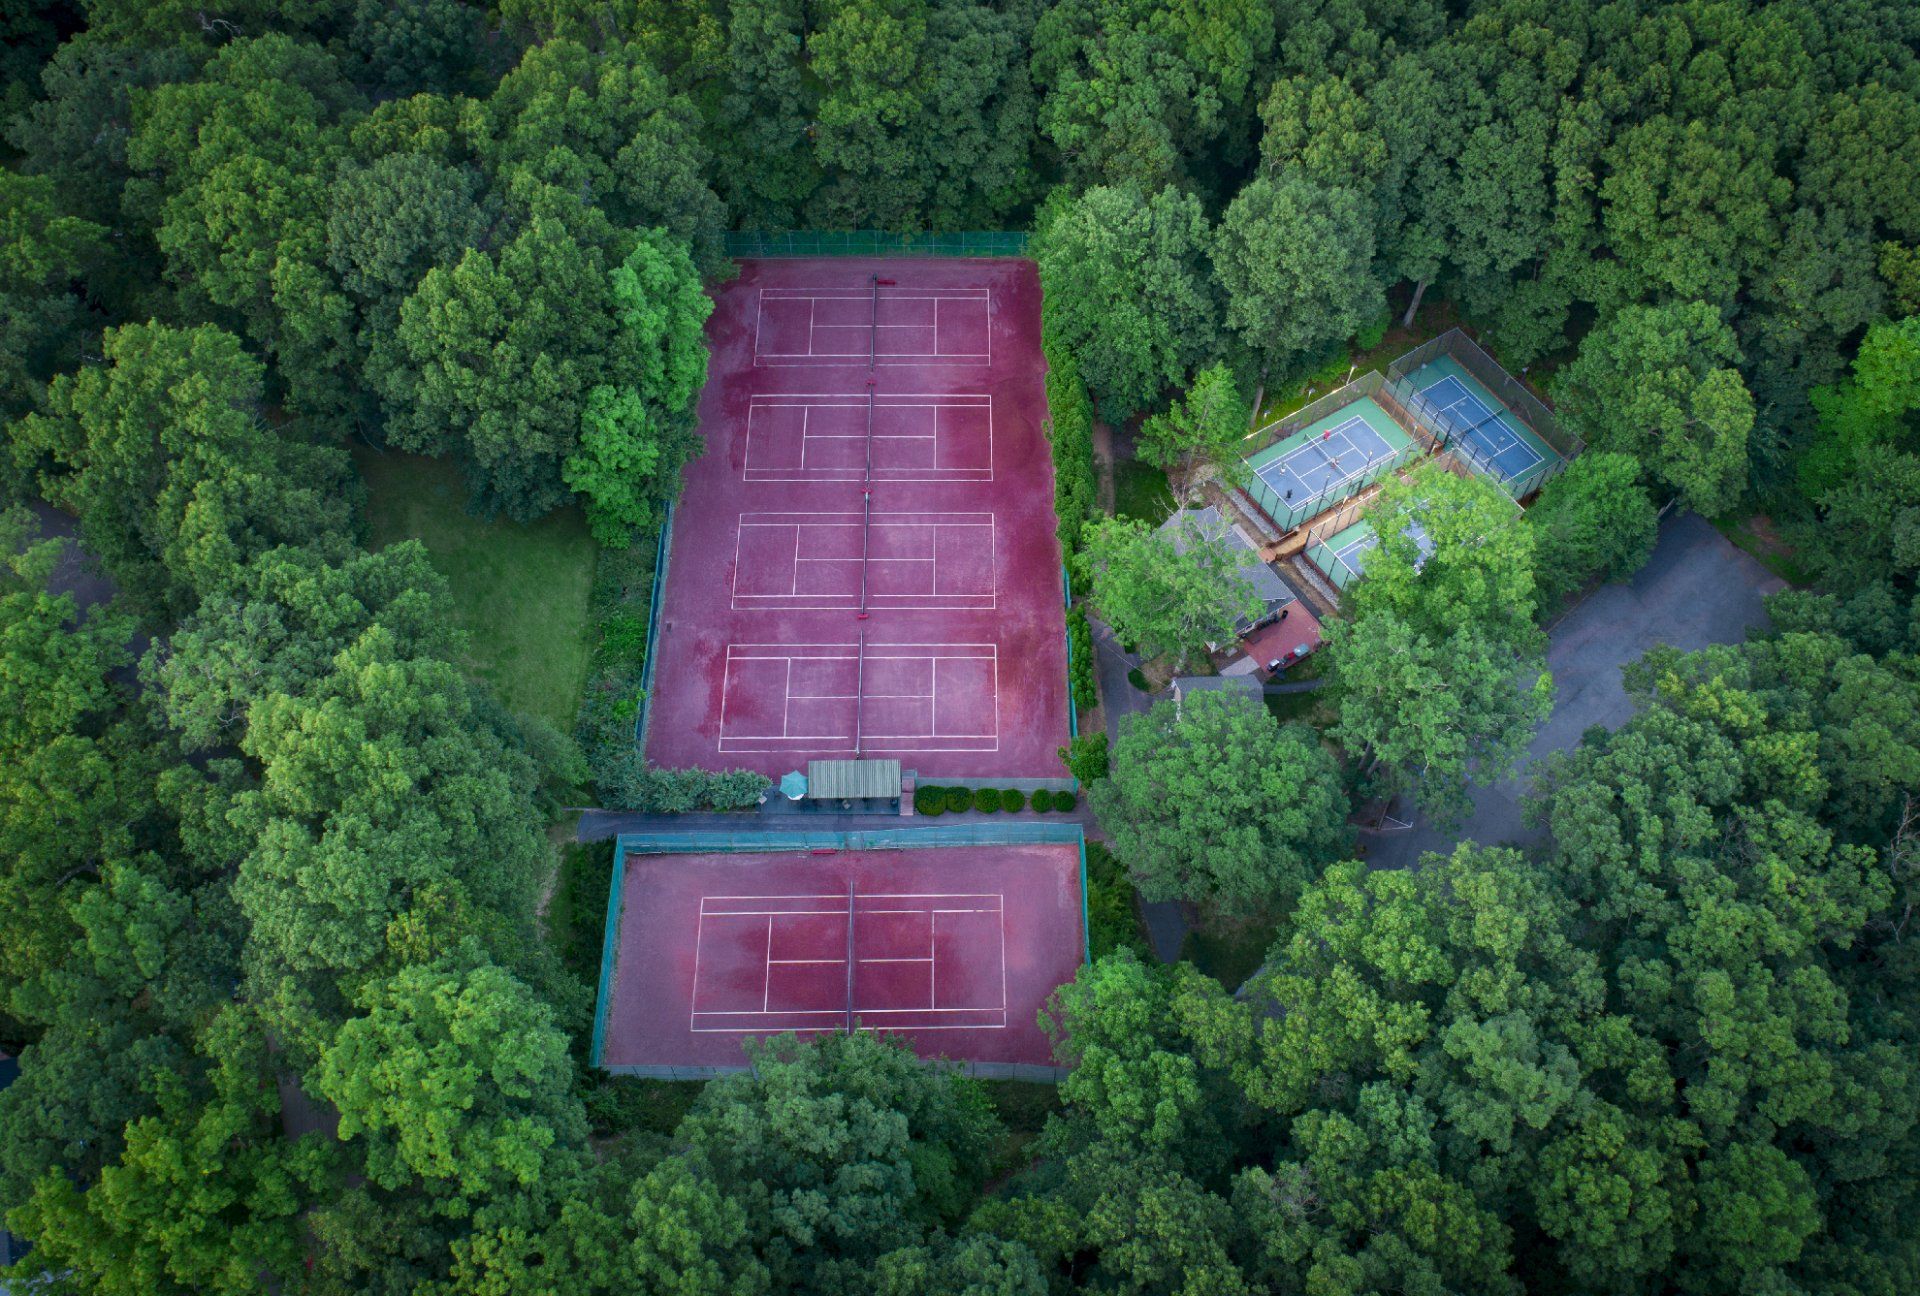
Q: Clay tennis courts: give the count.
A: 5